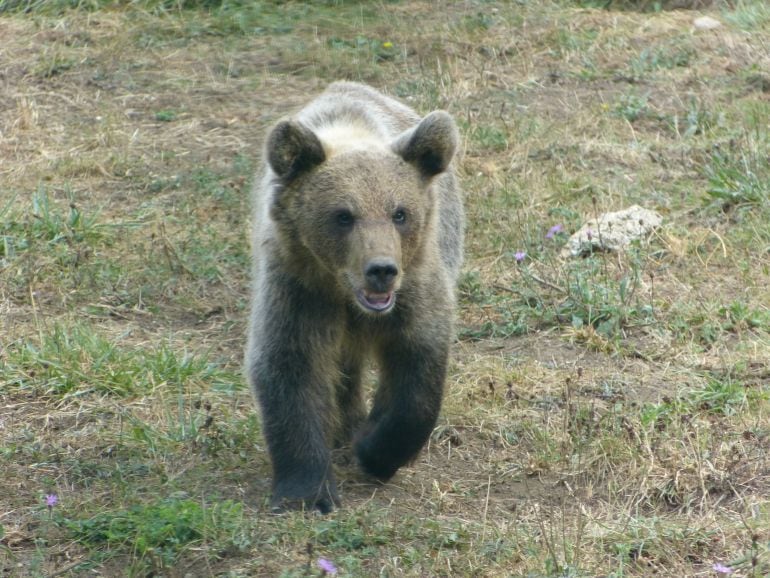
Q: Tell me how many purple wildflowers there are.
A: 5